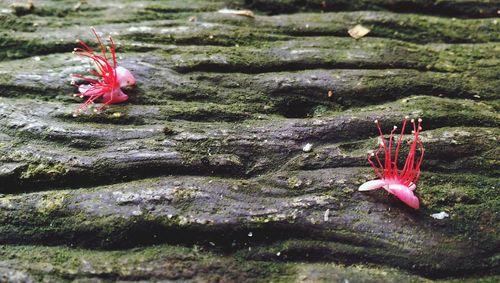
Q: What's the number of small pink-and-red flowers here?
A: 2